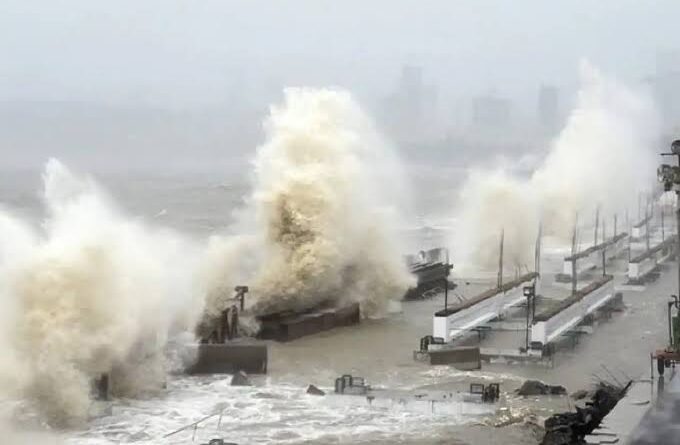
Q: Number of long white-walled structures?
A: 5